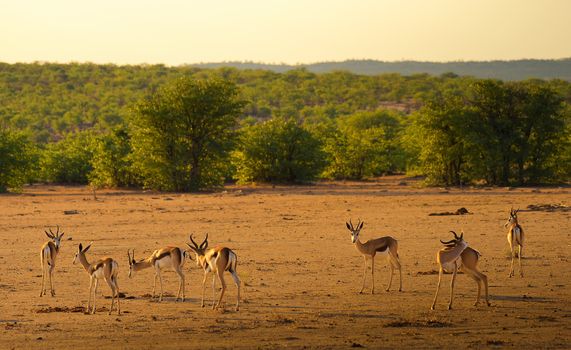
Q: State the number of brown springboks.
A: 7